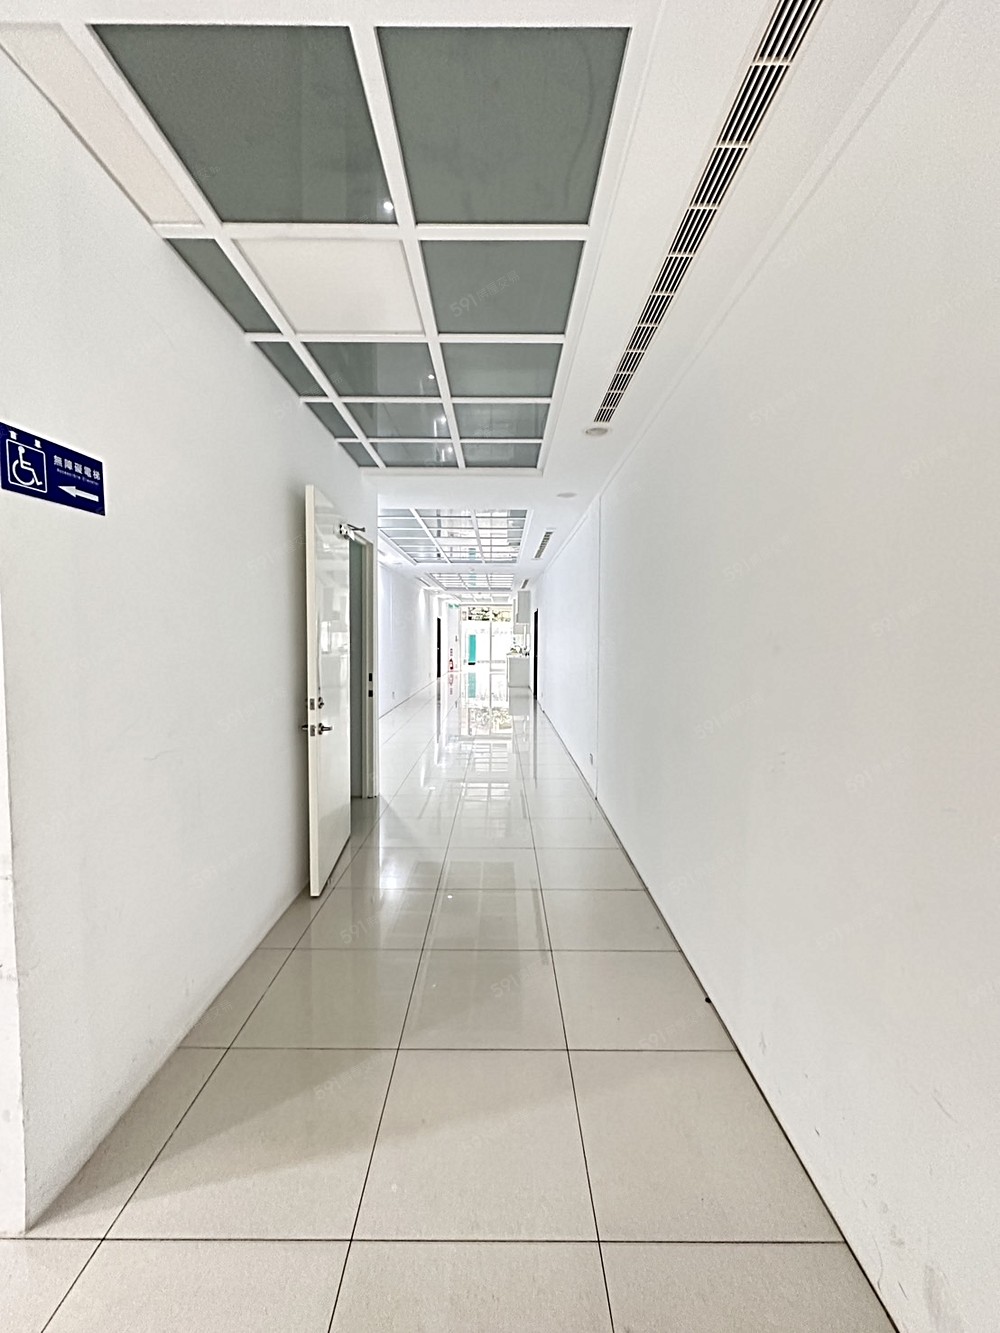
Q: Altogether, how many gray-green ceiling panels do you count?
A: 13